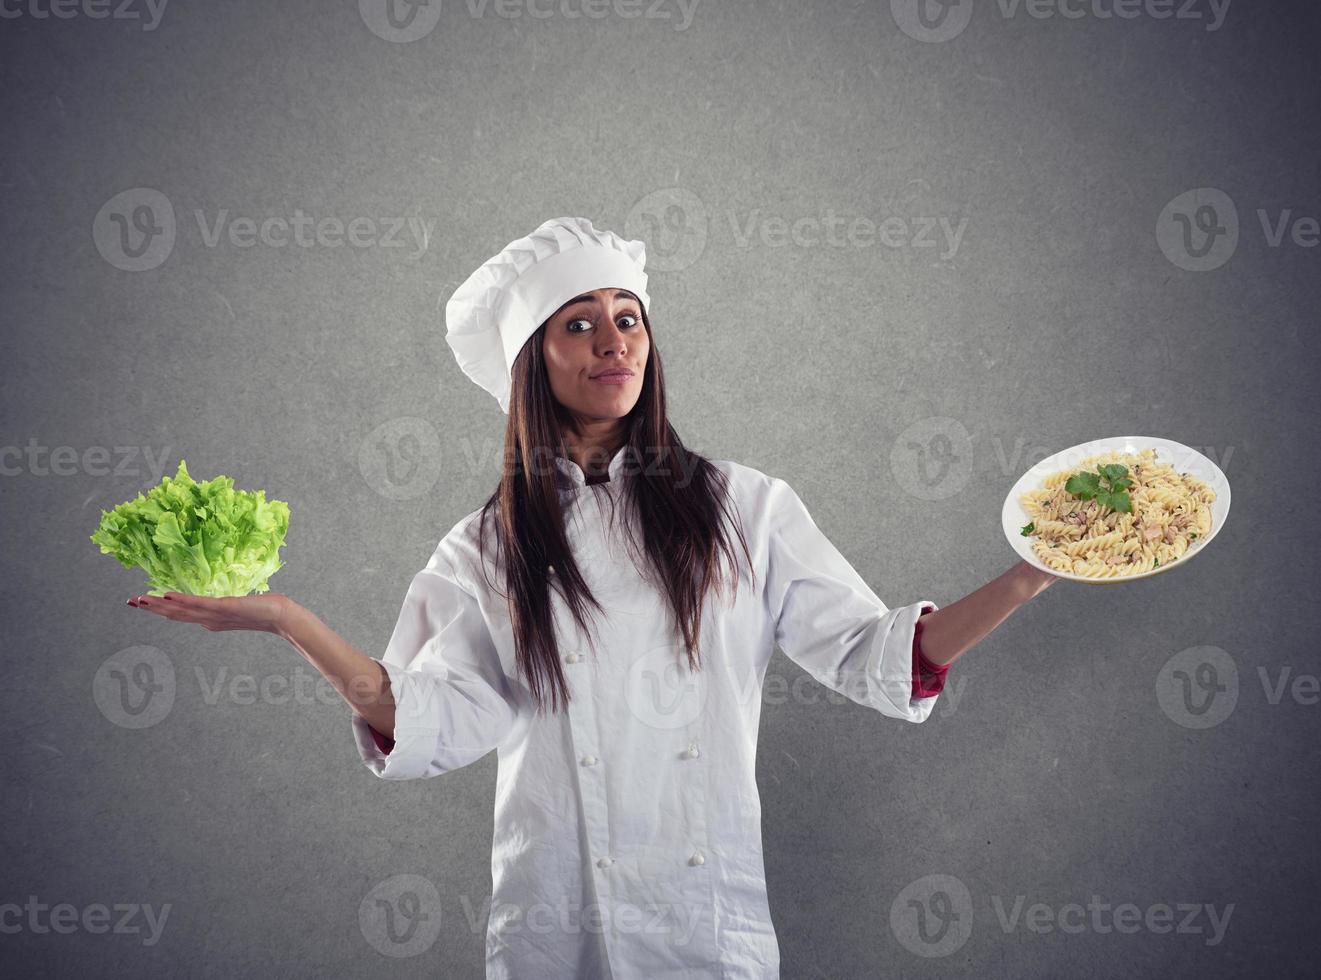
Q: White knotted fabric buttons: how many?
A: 6